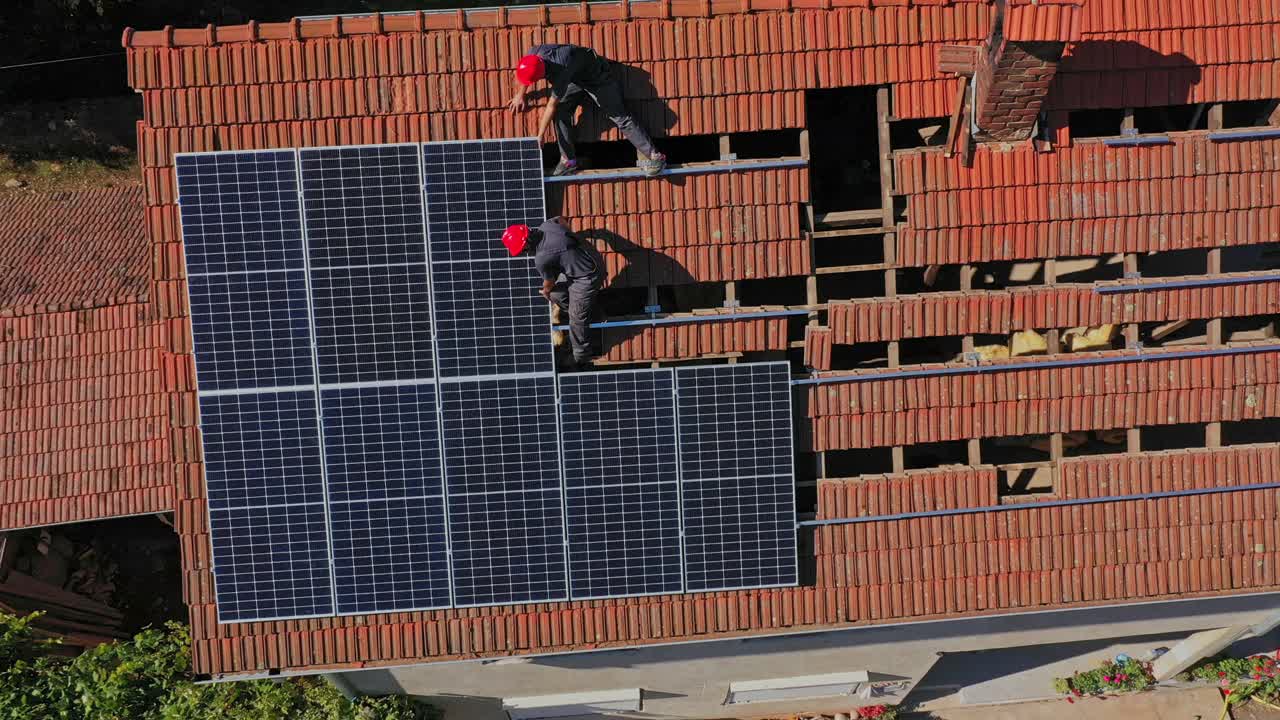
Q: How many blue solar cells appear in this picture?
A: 8